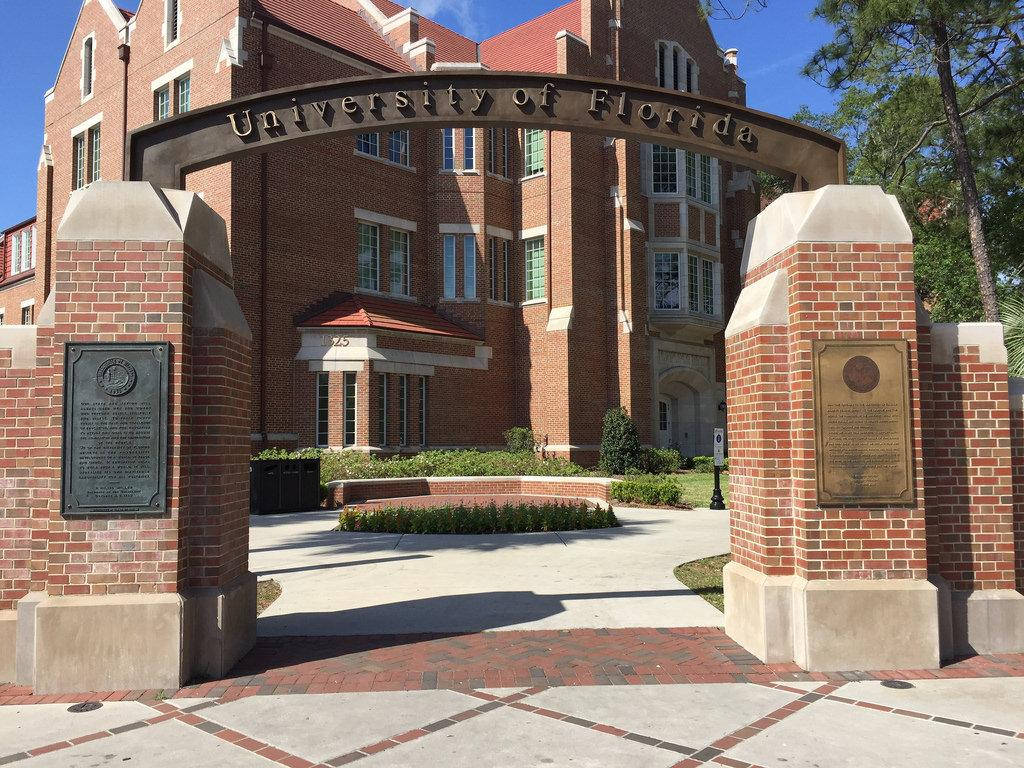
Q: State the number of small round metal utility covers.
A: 2